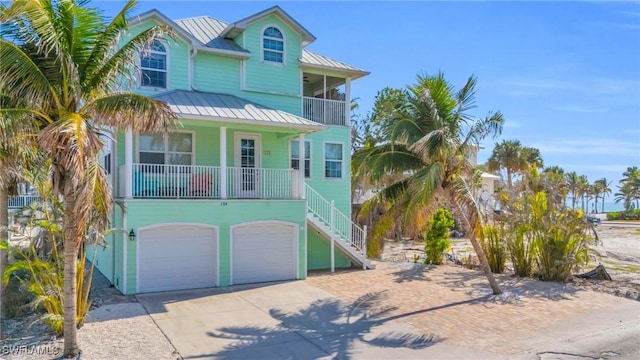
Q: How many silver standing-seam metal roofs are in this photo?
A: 3